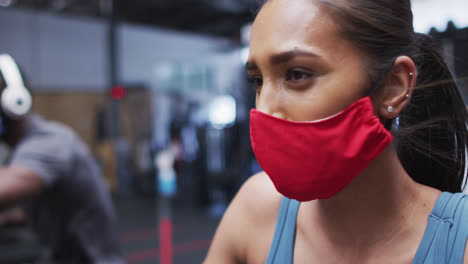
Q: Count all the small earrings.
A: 3